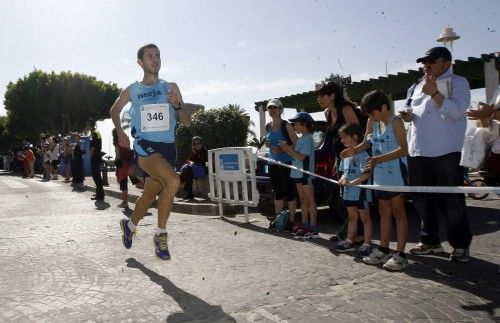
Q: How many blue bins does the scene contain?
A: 1